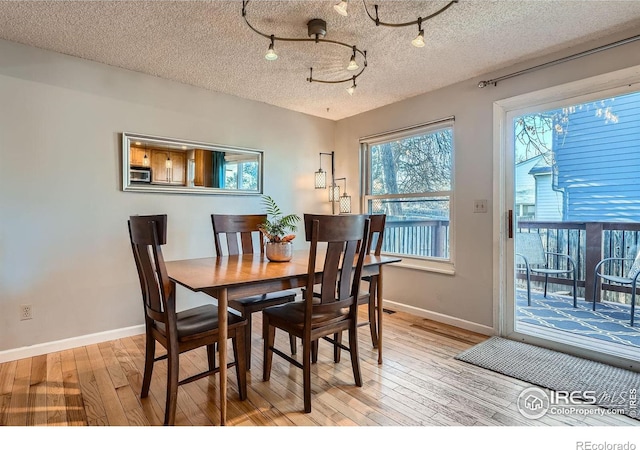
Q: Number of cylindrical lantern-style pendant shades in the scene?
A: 3